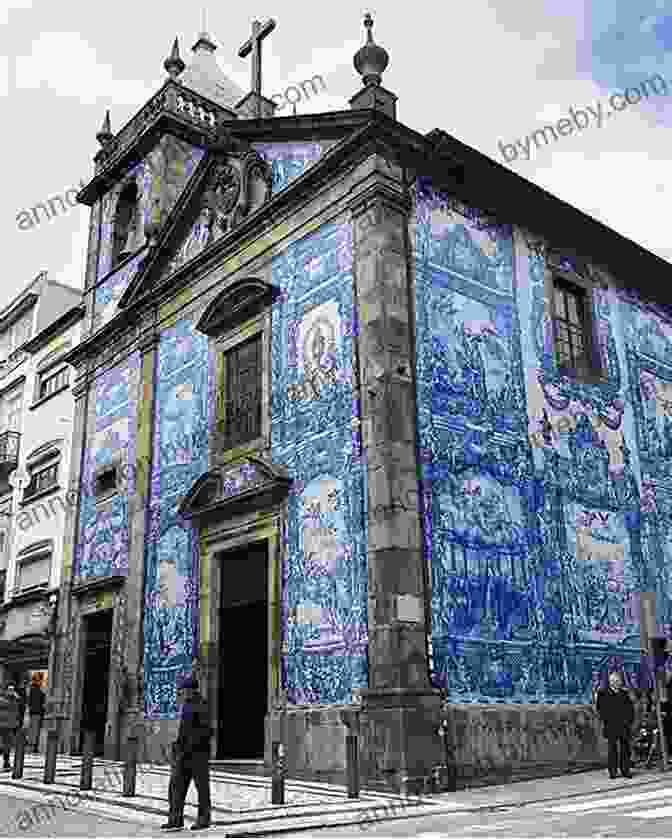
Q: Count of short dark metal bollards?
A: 6